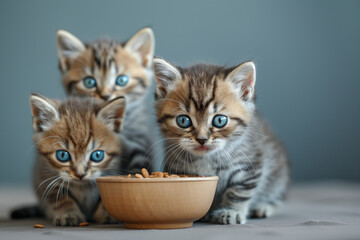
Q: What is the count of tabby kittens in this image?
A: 3